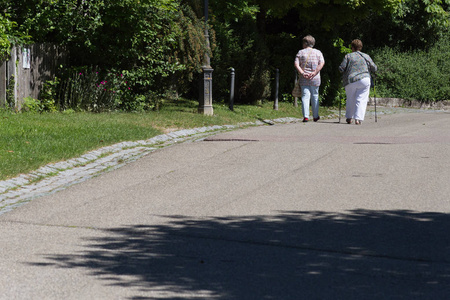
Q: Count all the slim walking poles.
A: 2